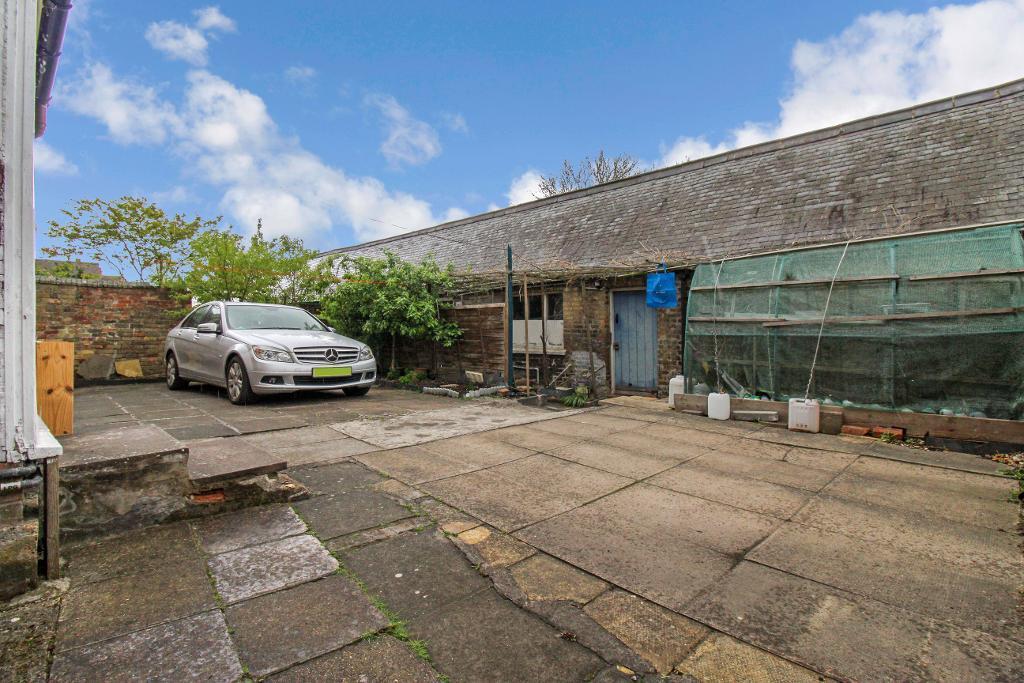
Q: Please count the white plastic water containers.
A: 3